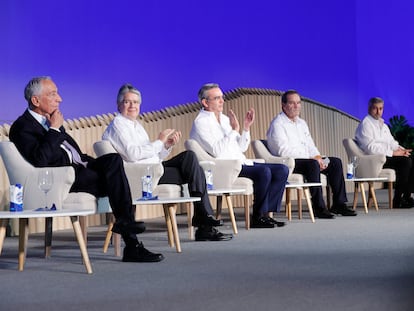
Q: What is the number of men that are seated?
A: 5